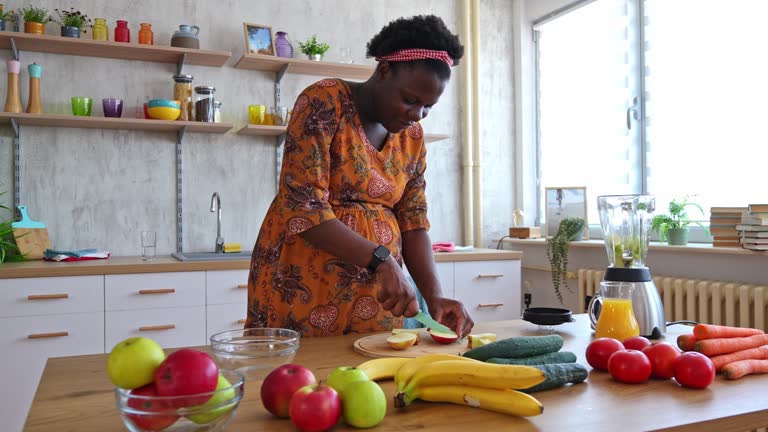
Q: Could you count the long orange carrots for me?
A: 5